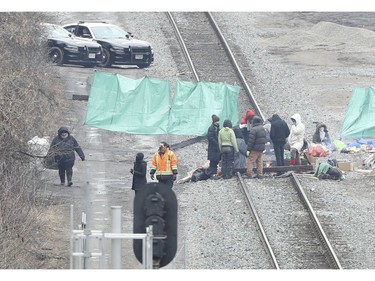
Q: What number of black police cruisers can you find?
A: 2